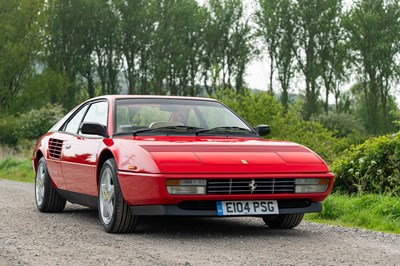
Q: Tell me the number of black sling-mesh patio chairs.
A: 0